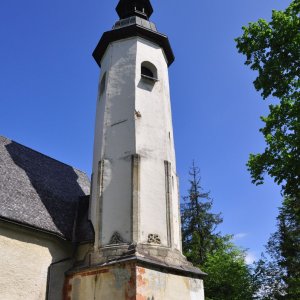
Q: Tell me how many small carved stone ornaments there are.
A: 2